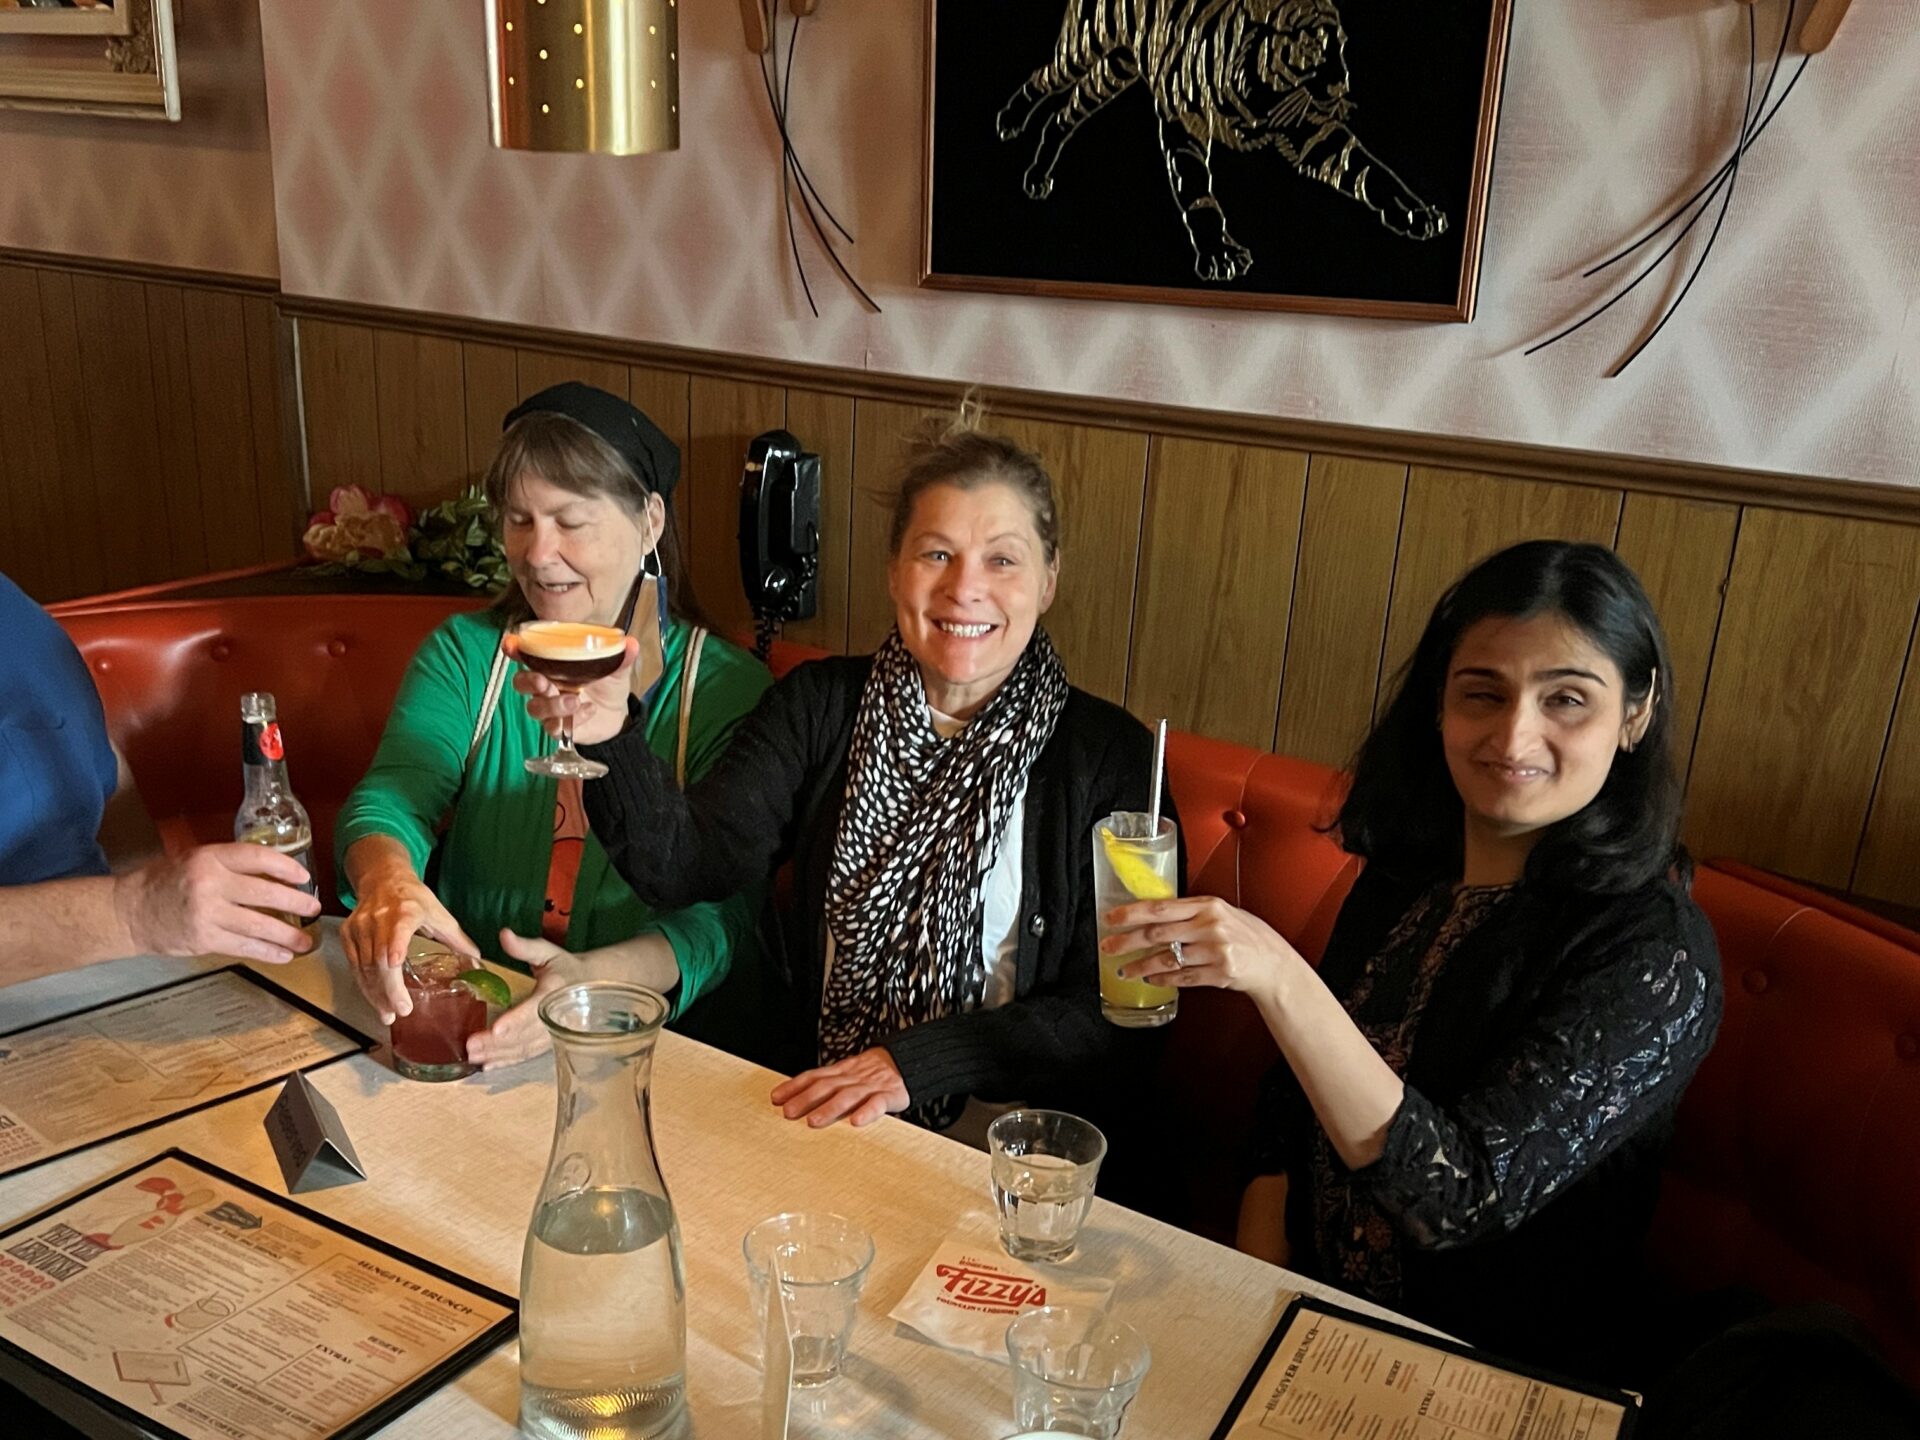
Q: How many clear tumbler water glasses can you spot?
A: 3